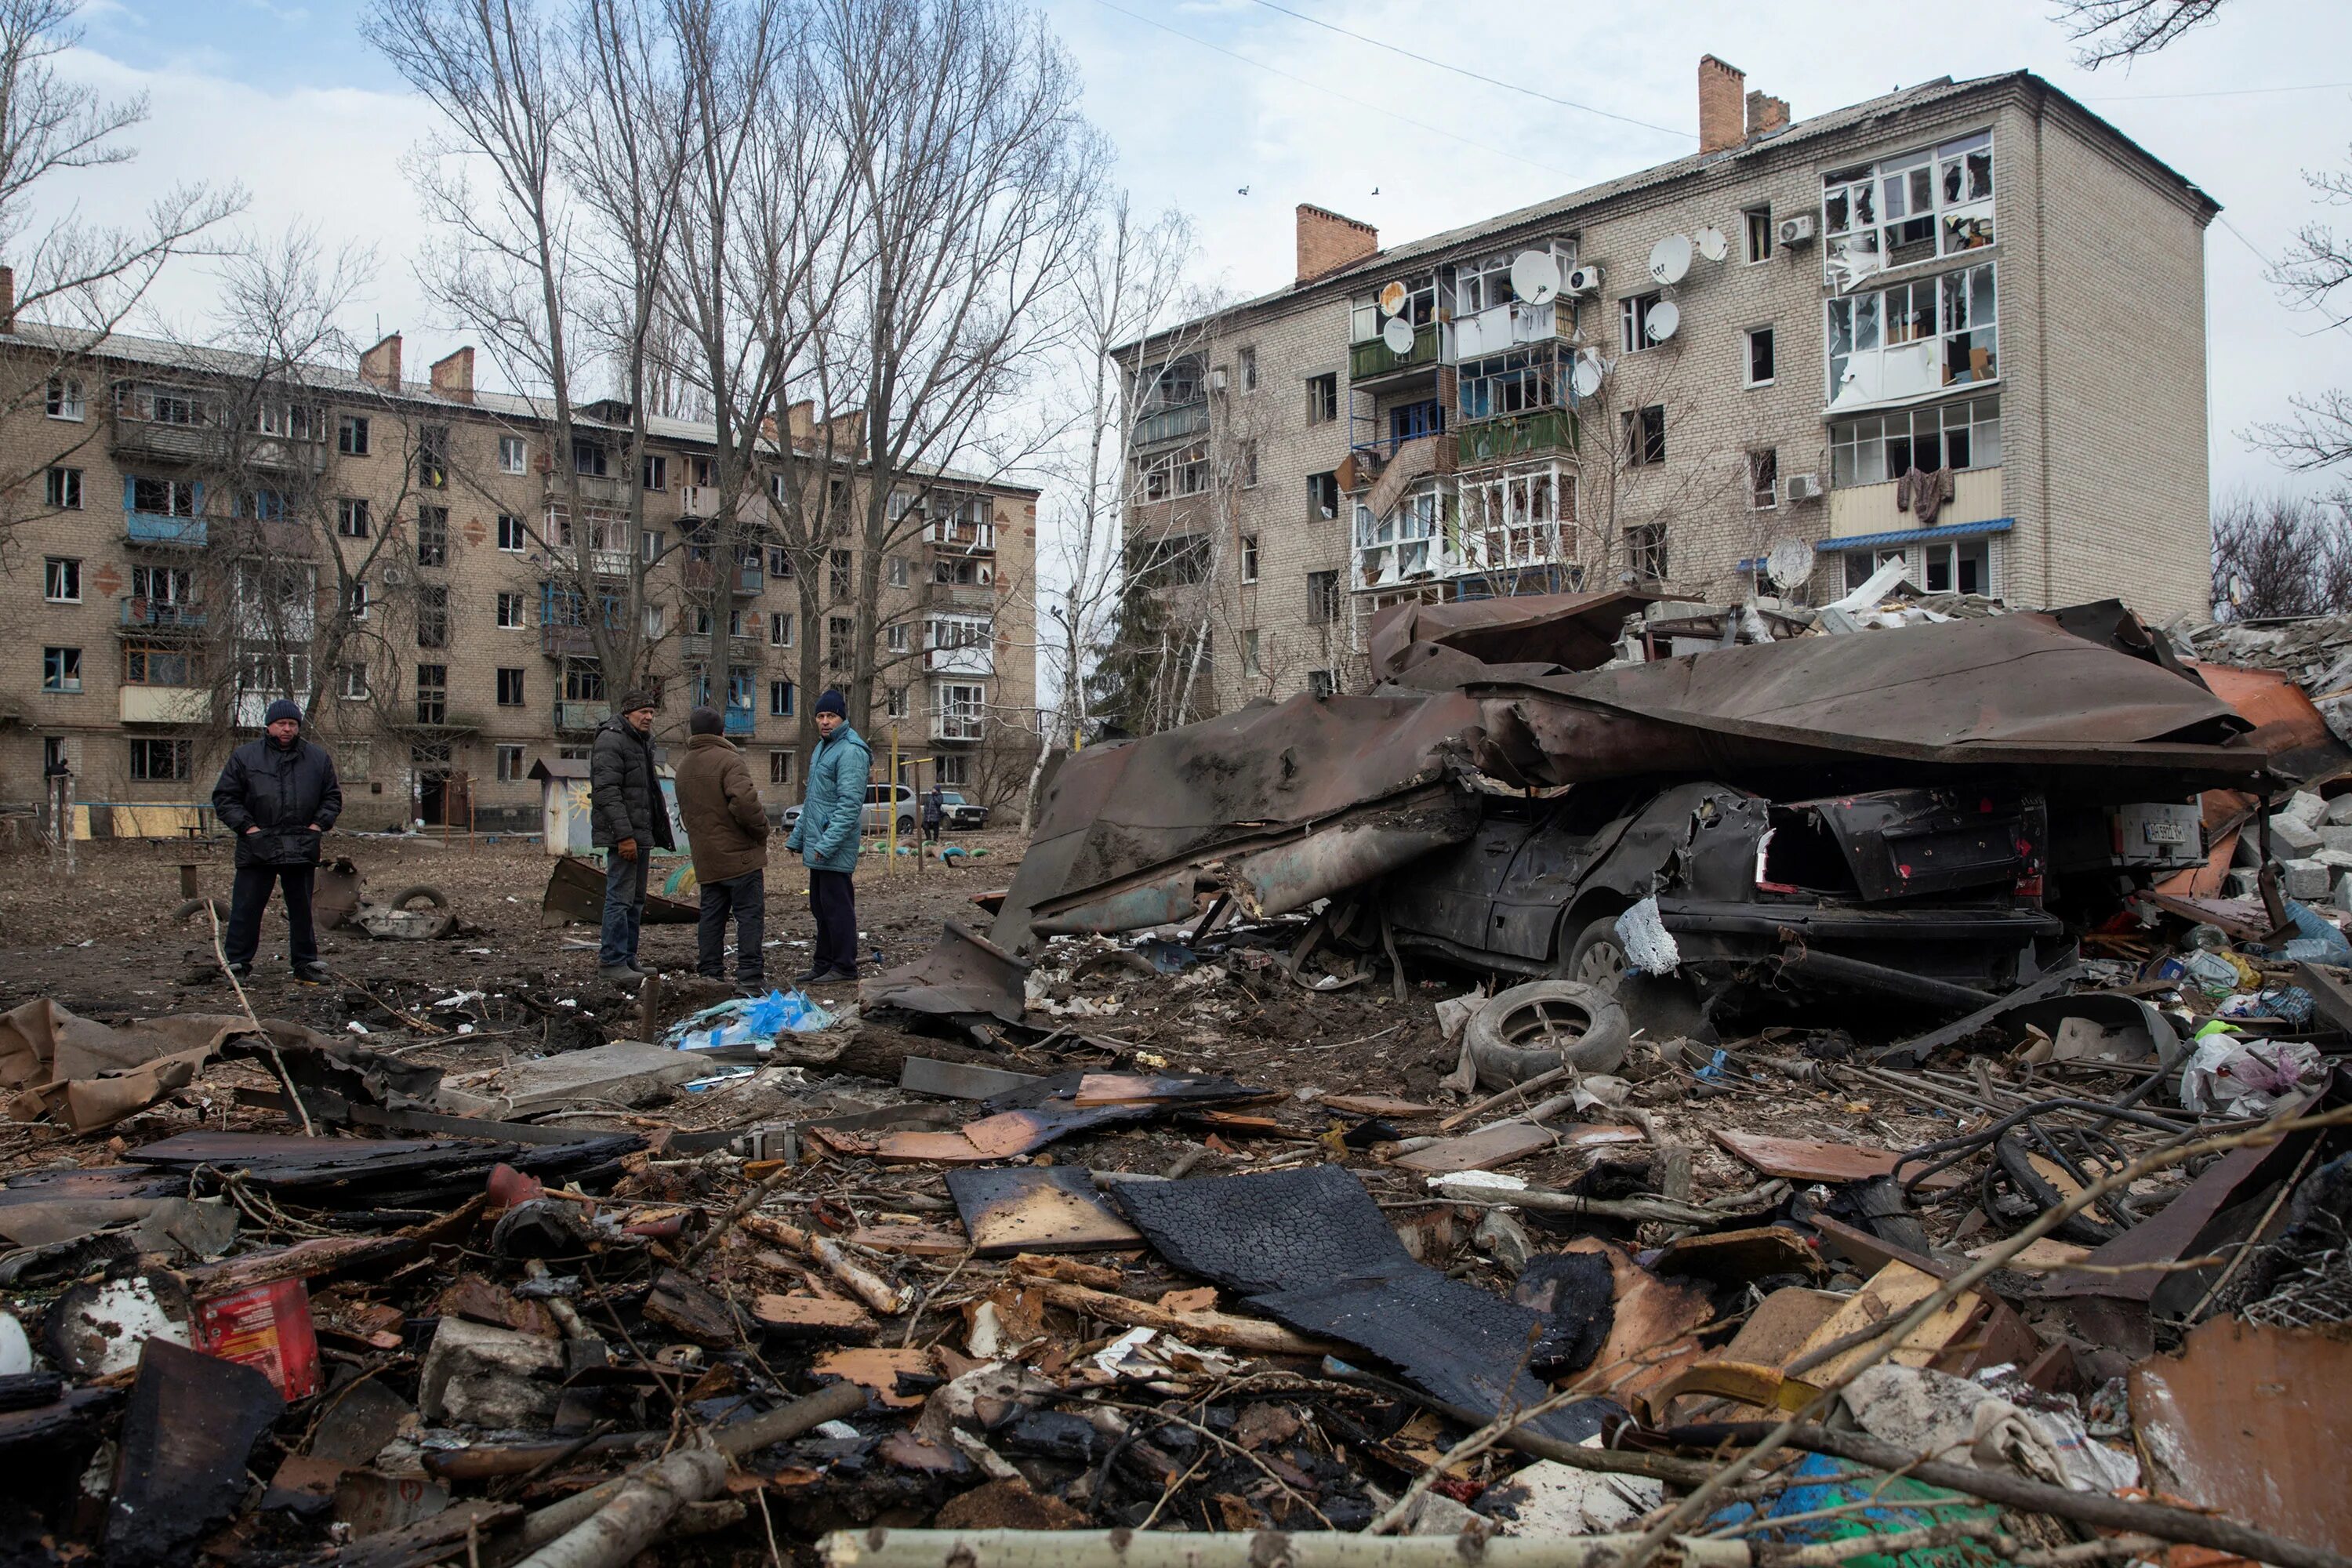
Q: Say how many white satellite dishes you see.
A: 7